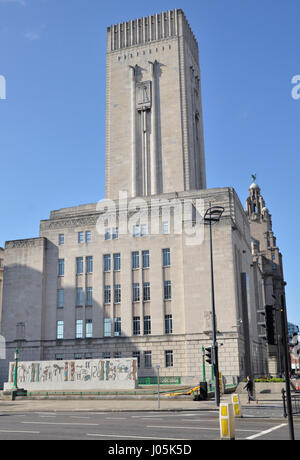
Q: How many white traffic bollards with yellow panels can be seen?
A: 2